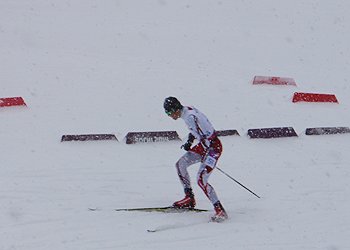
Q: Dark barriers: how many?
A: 5